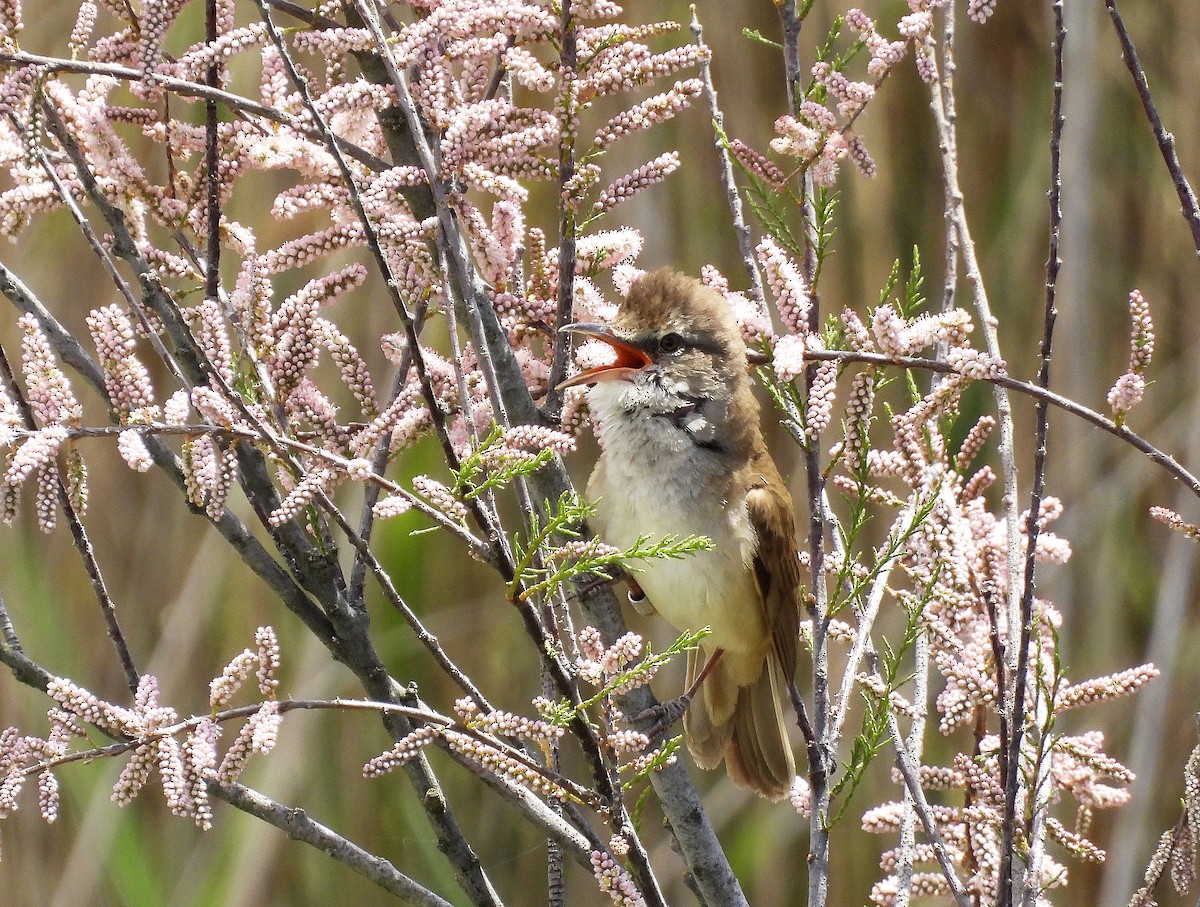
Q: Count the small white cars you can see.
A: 0